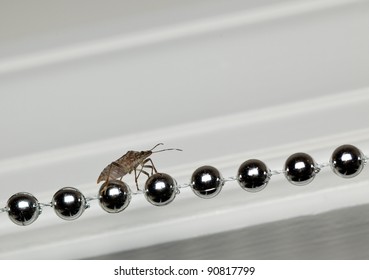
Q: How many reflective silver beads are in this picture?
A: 8